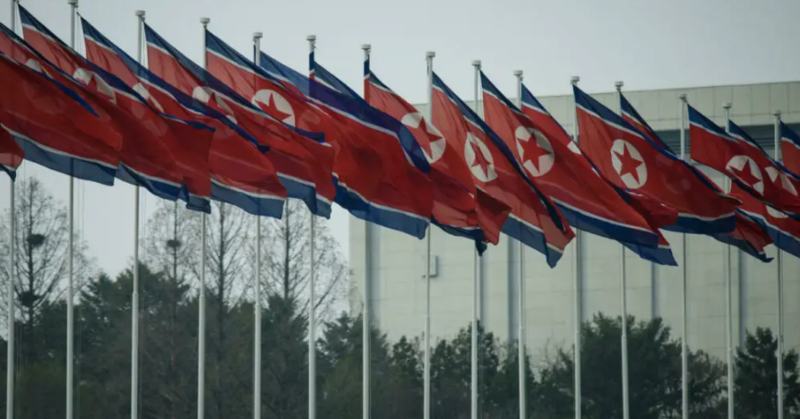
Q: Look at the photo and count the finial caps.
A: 14